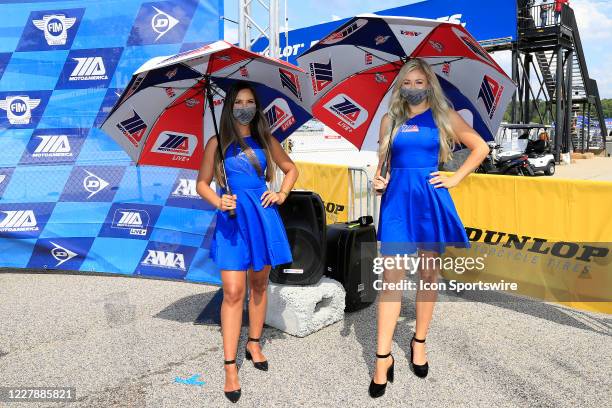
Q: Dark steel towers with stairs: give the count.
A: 1